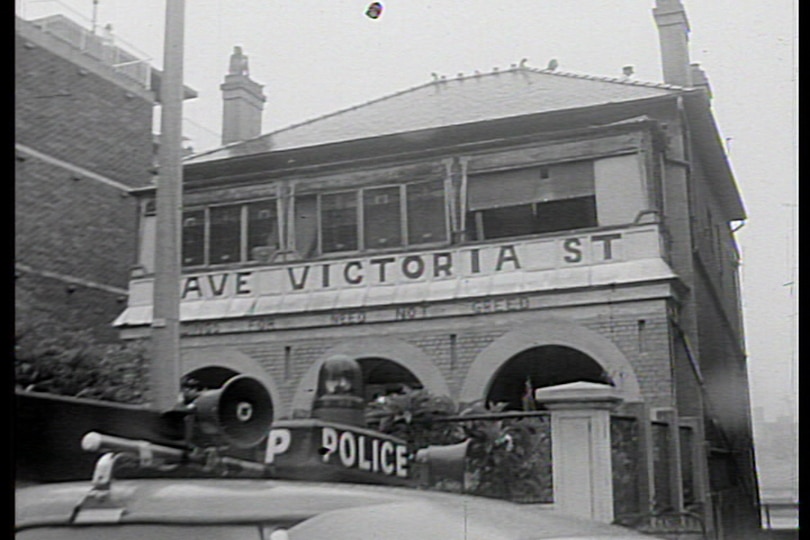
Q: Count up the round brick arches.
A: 3